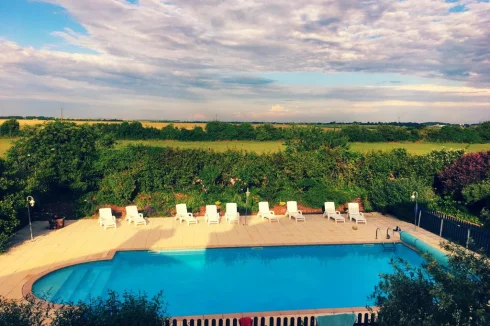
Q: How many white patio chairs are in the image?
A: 9